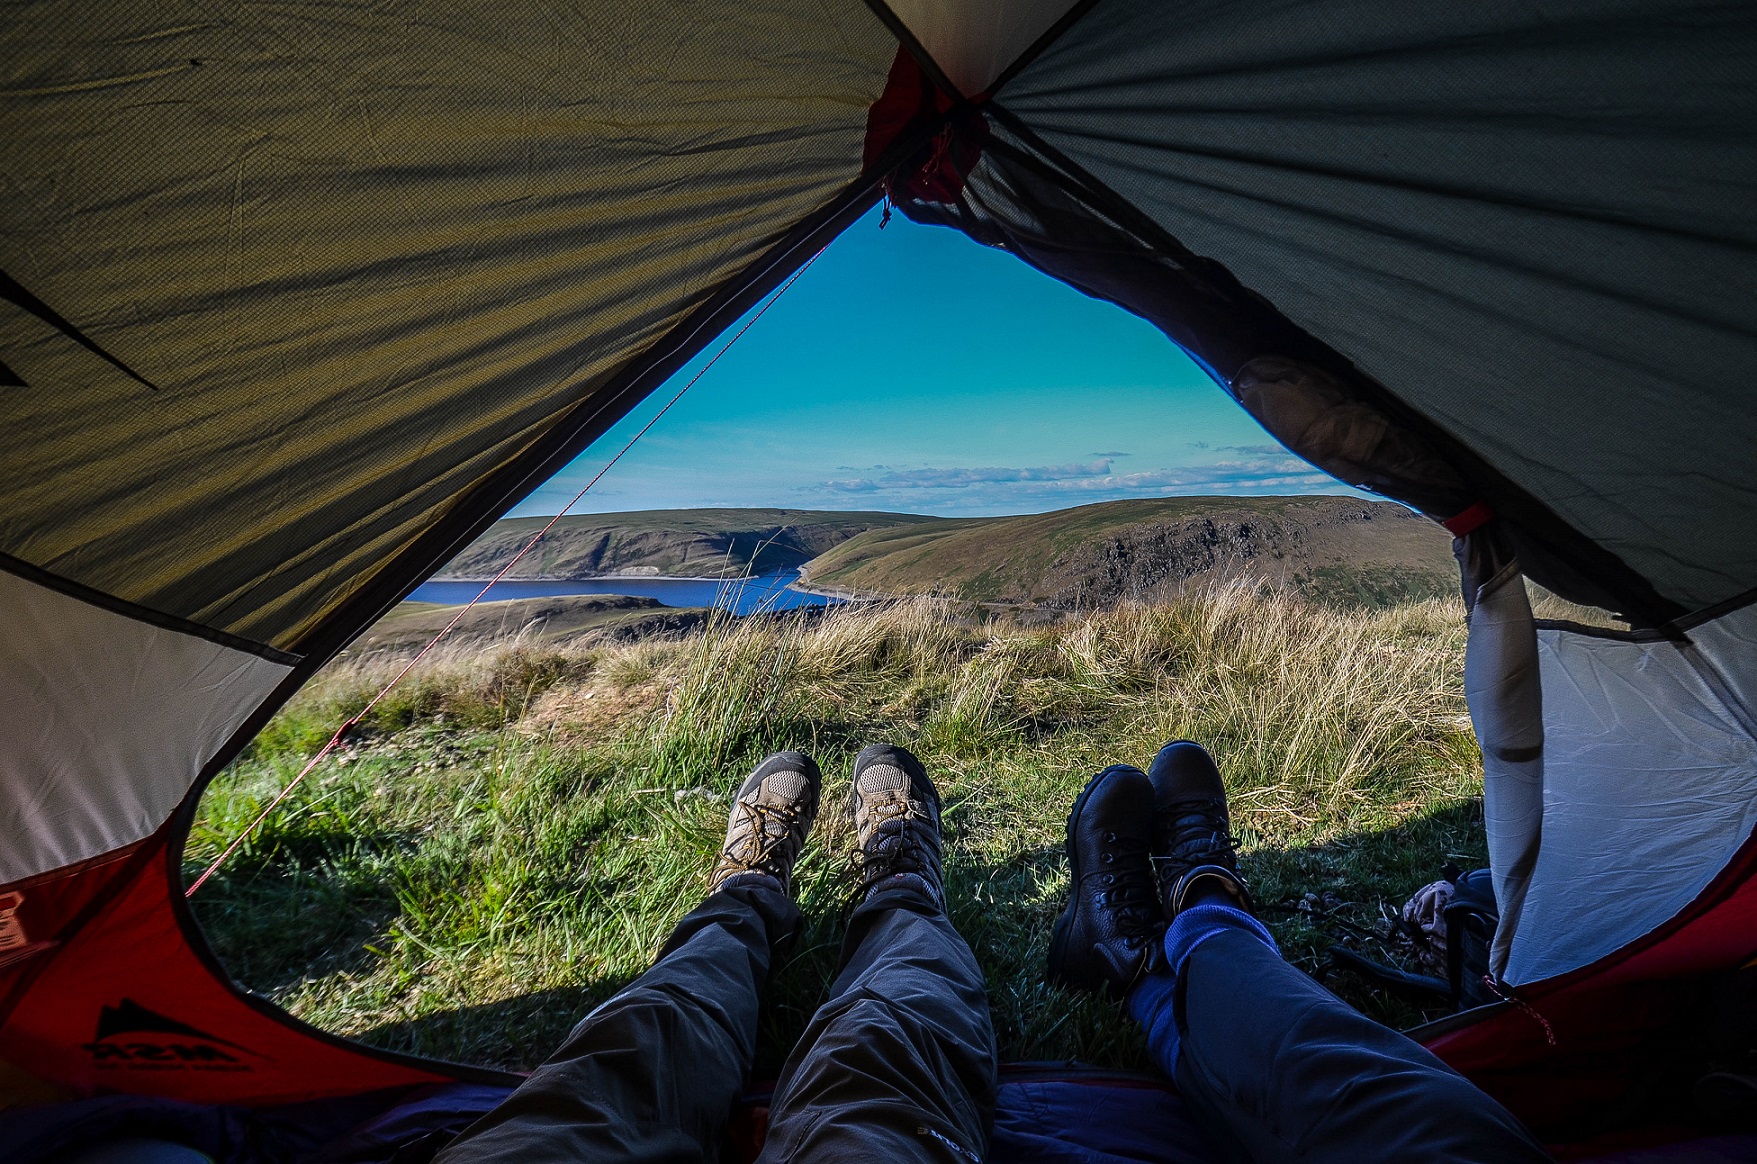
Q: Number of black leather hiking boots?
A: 2